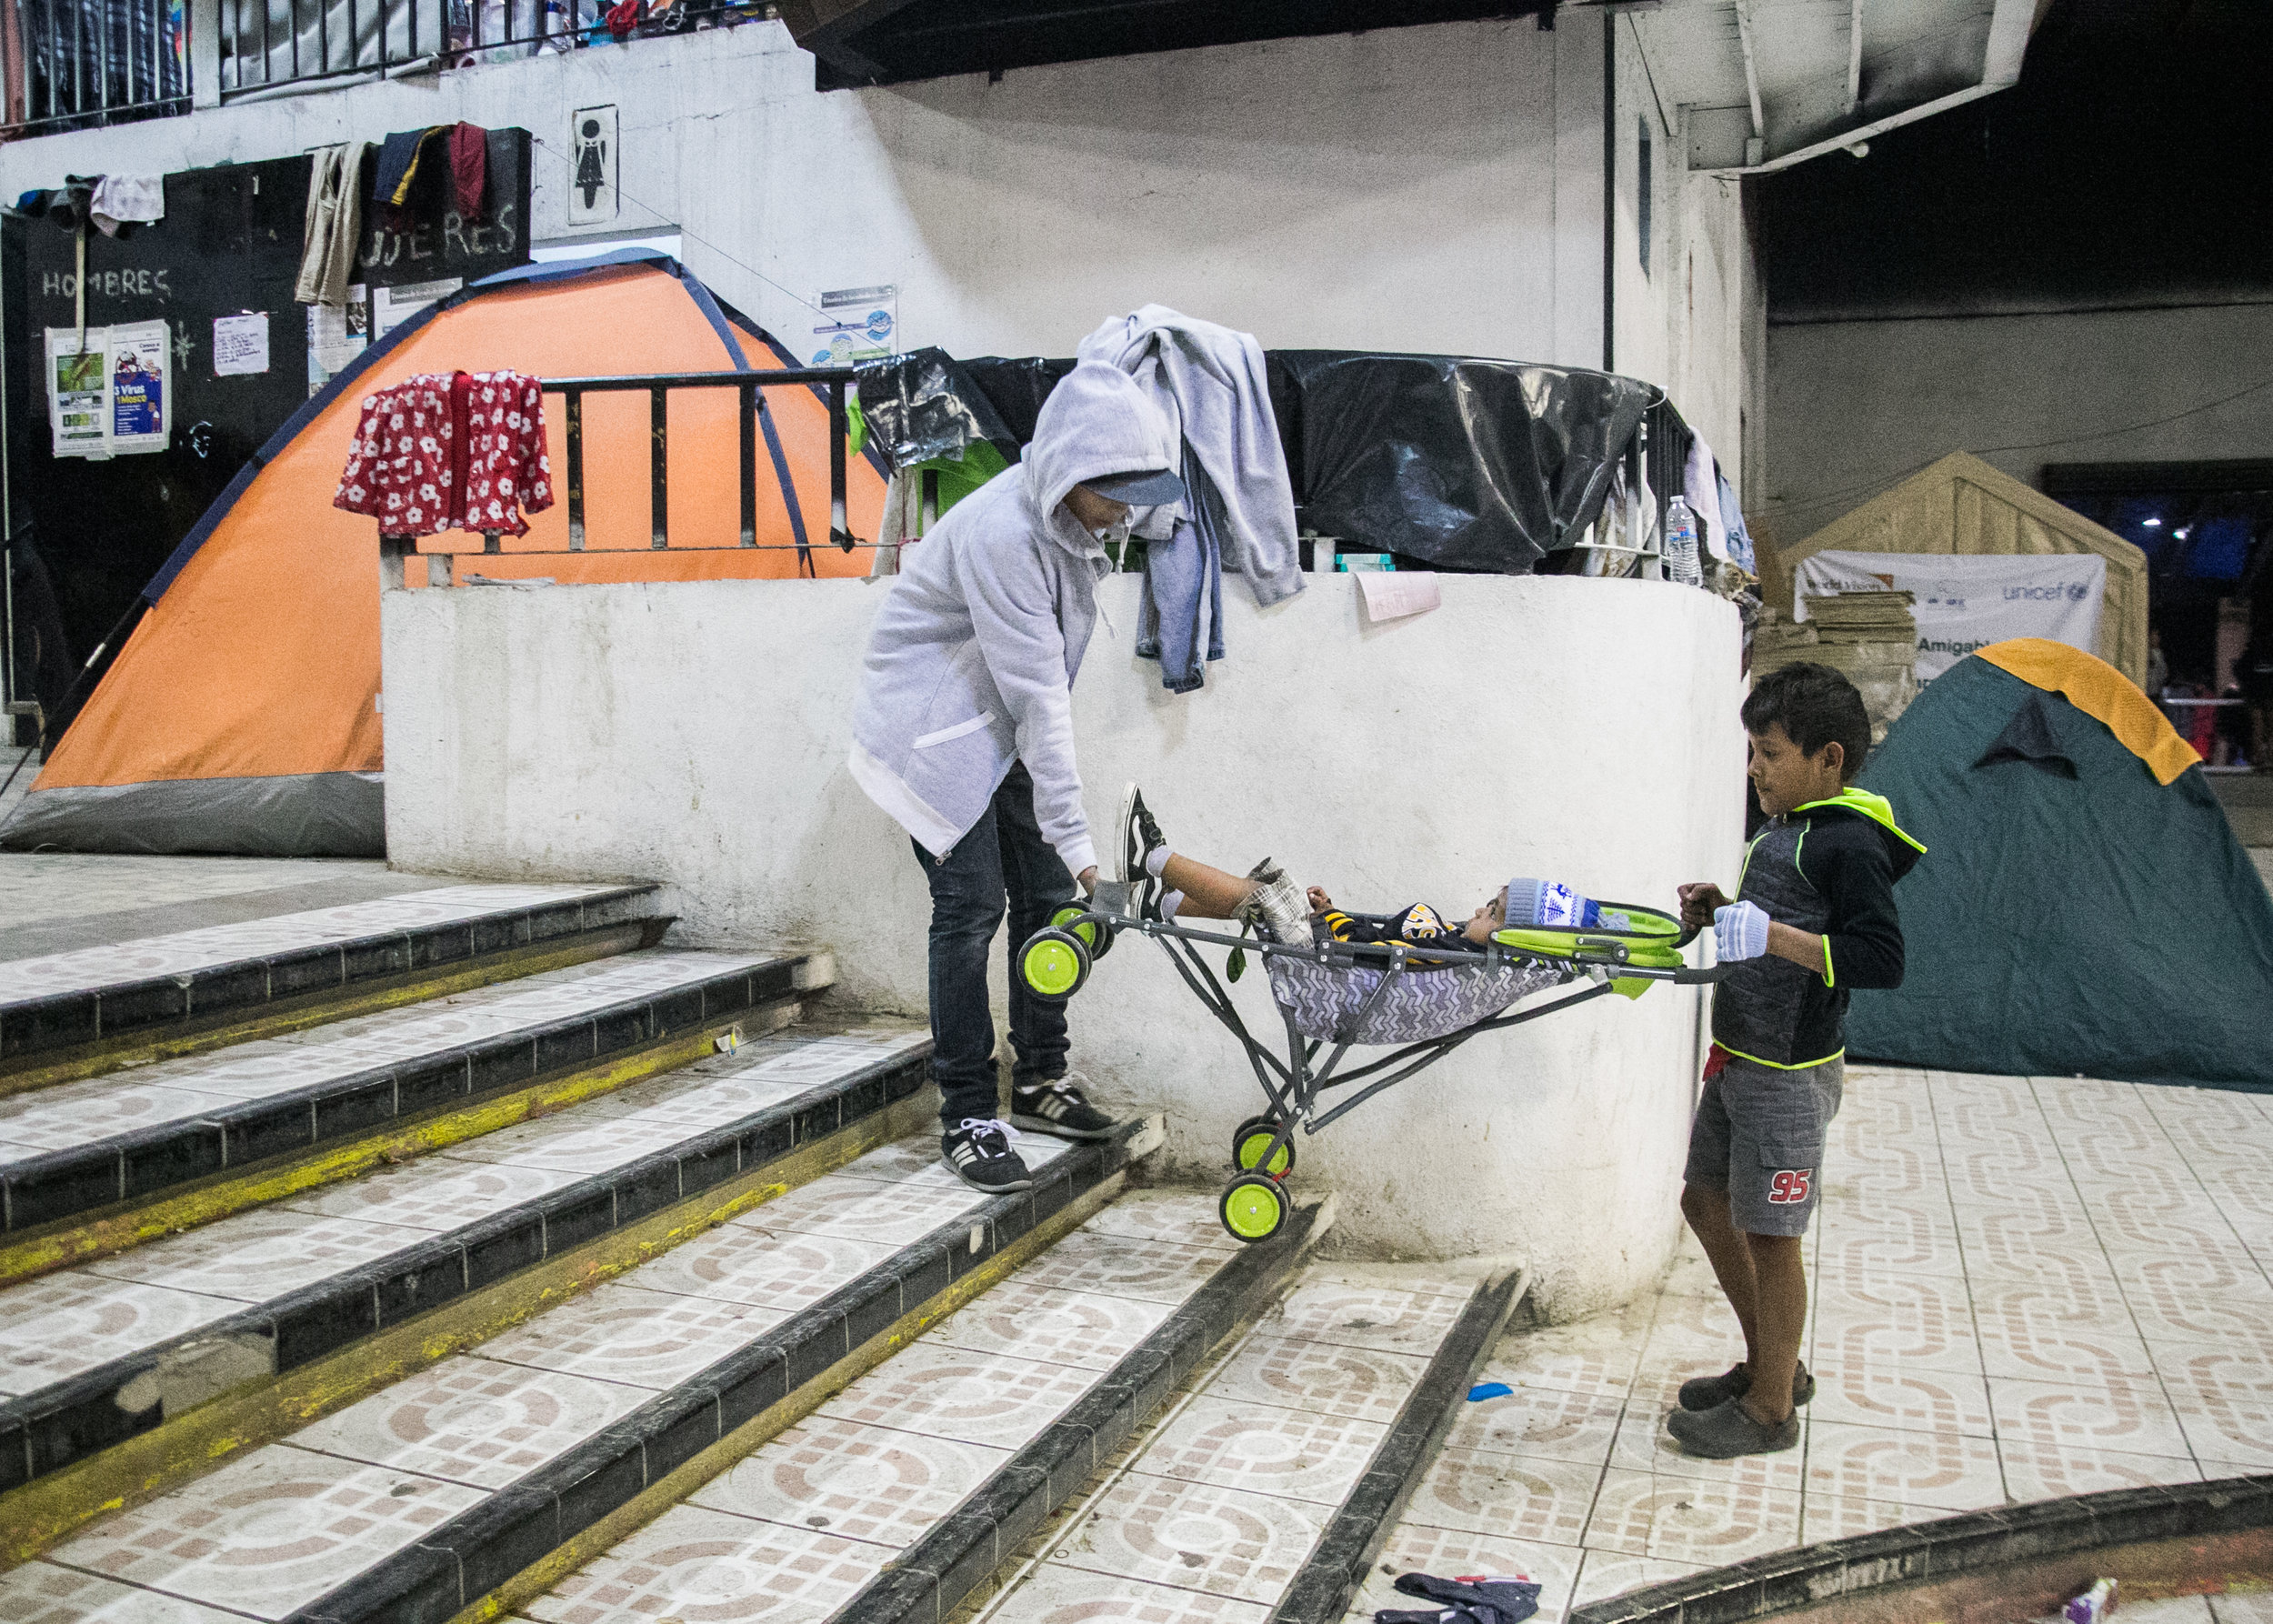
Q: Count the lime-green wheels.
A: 4